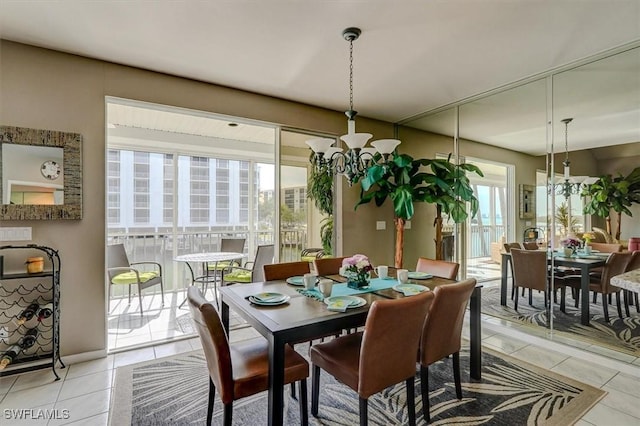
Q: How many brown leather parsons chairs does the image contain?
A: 6